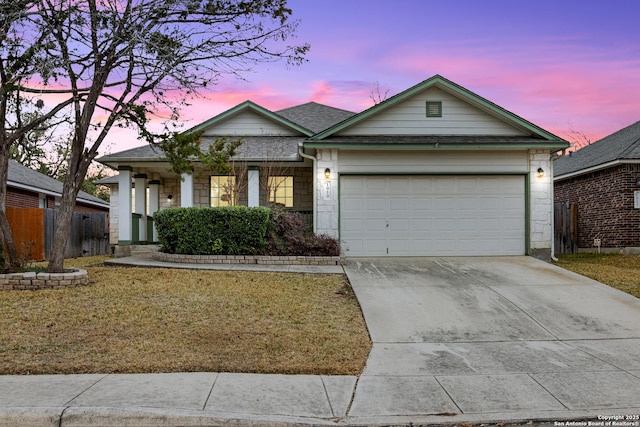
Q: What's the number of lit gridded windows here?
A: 2